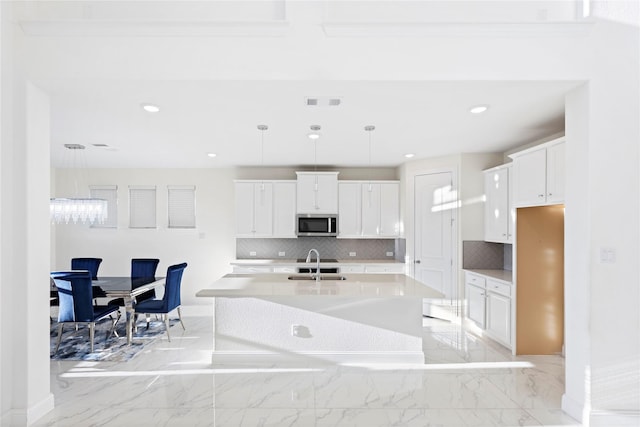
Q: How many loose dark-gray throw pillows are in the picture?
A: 0